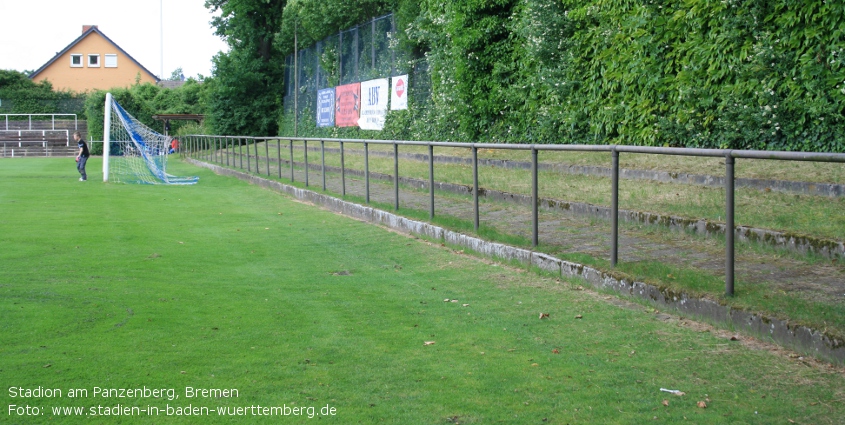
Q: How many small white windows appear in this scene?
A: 3